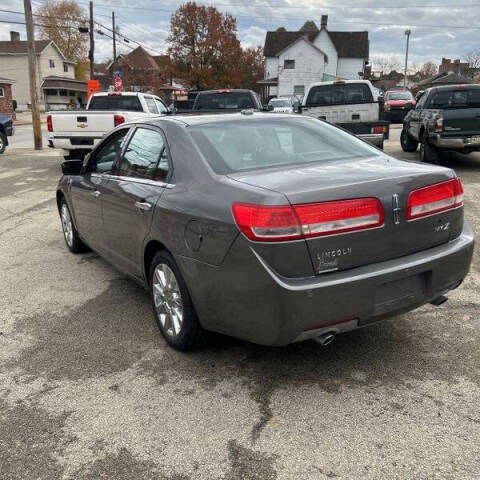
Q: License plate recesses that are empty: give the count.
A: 2